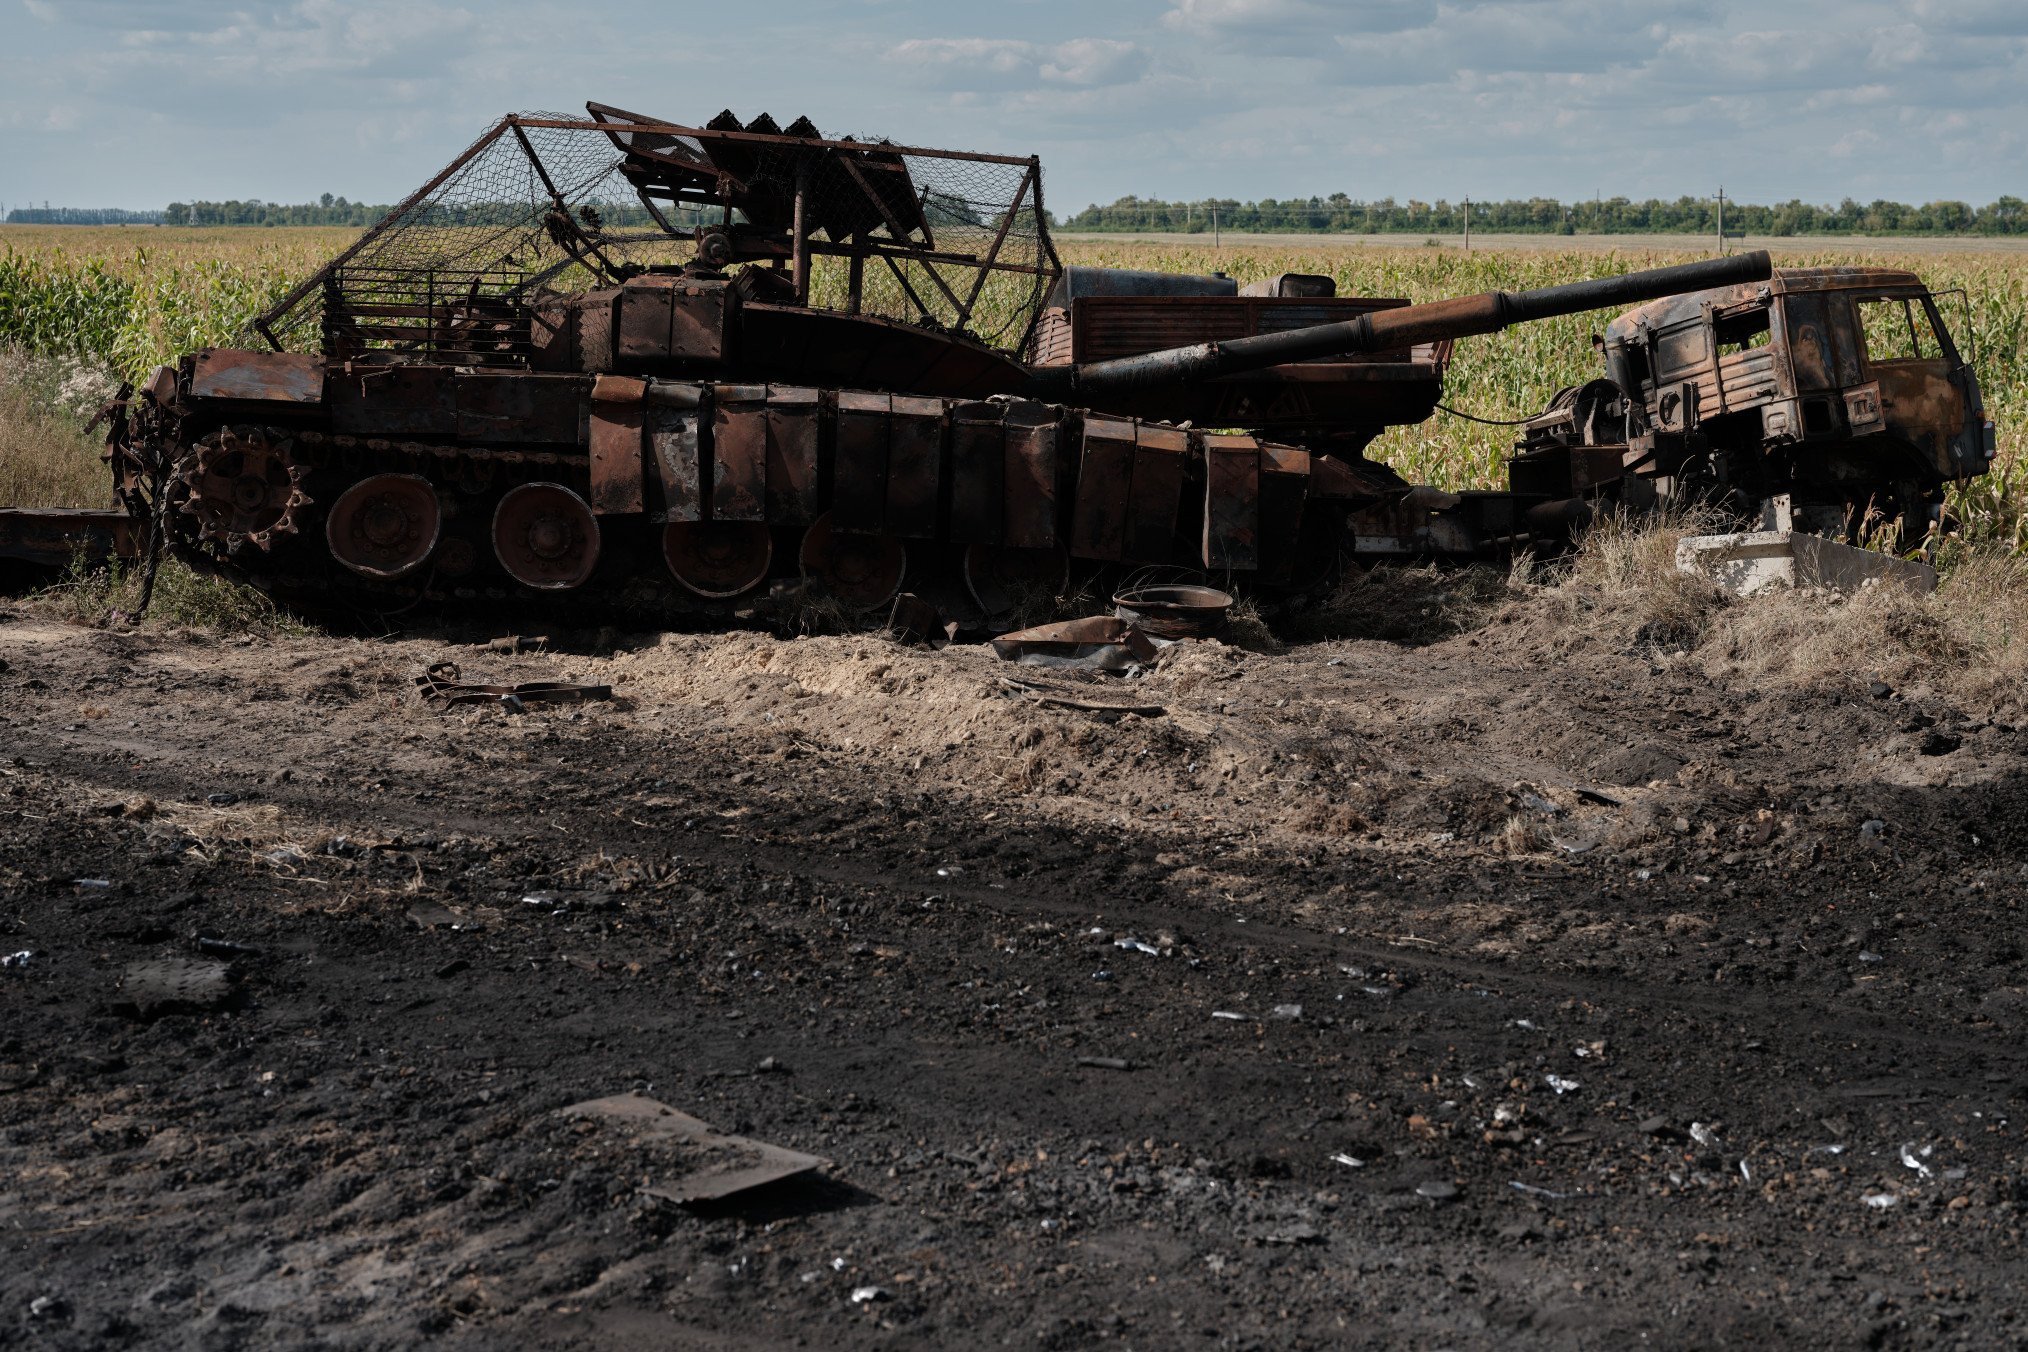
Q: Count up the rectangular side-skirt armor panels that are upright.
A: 12